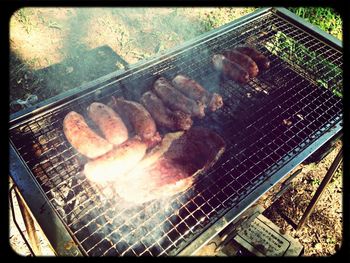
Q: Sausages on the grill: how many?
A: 10